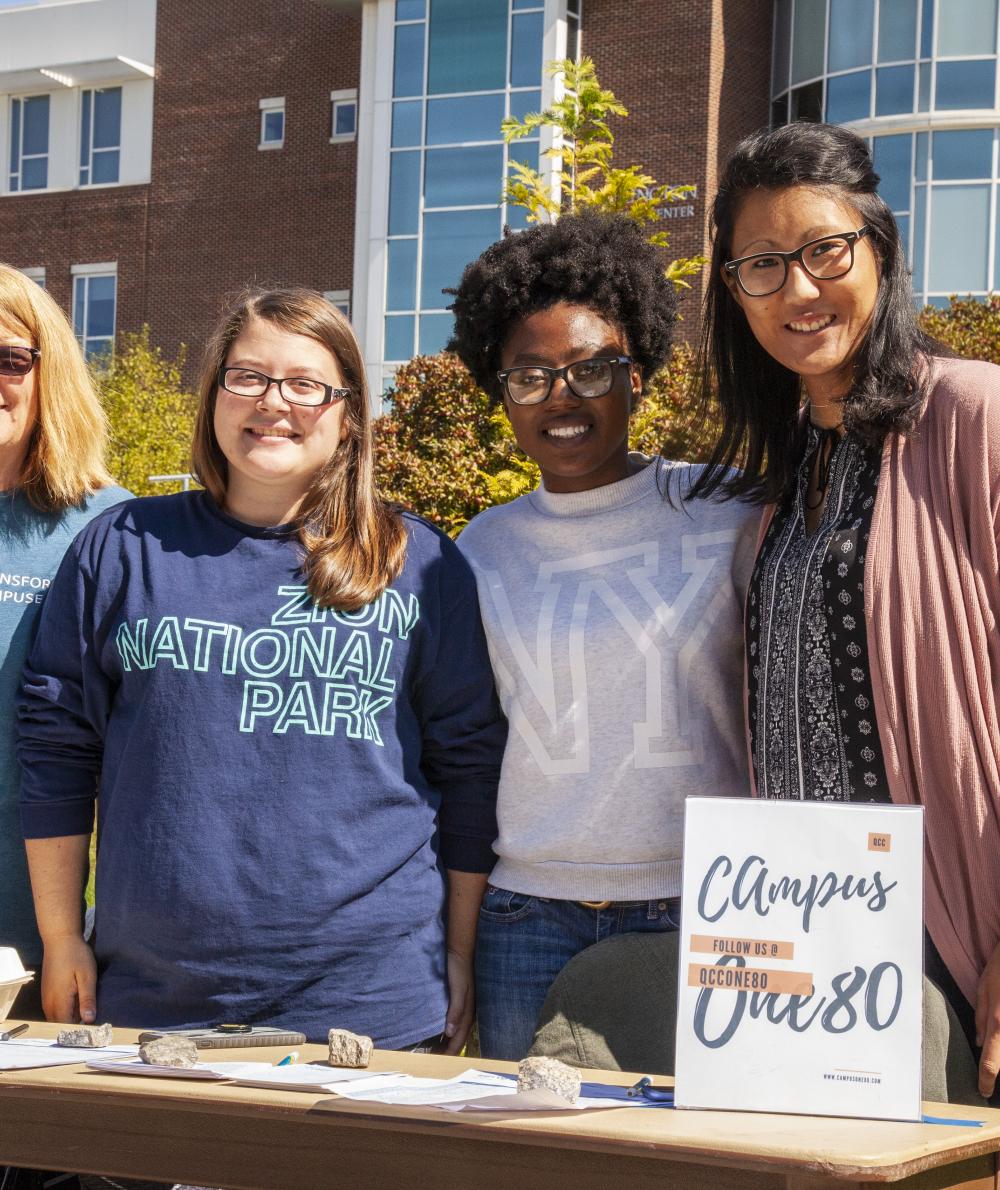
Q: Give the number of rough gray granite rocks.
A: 4